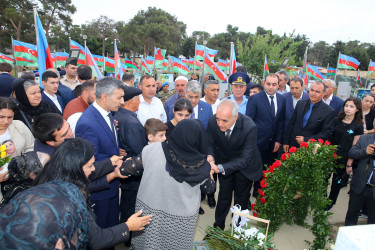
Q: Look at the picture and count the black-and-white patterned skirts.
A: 1